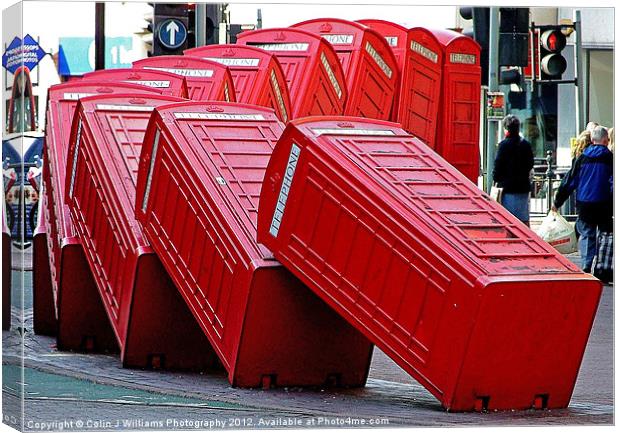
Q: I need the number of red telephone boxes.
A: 11